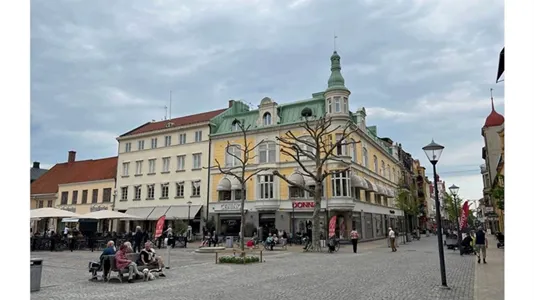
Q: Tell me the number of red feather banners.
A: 3